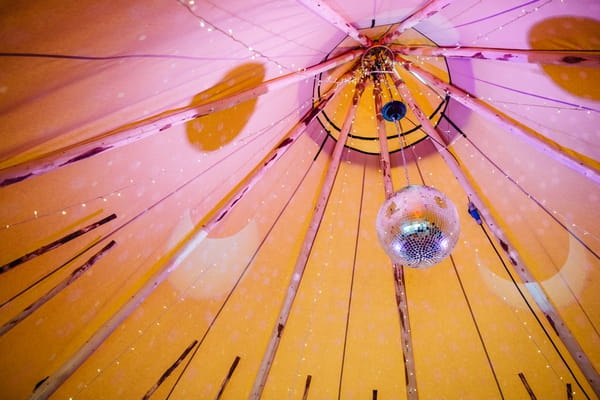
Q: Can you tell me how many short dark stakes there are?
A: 8